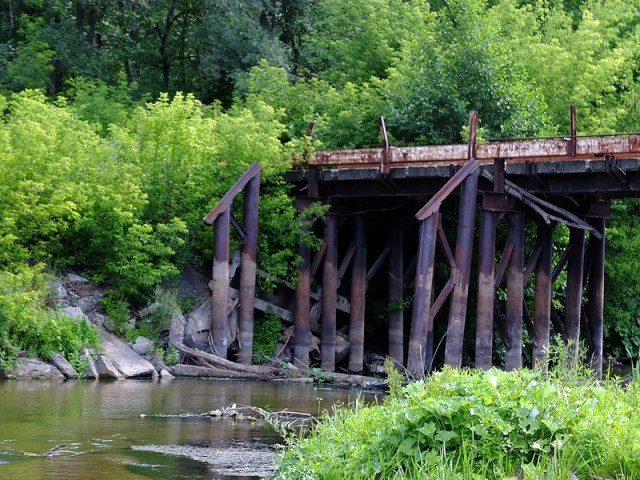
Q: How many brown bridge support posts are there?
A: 13